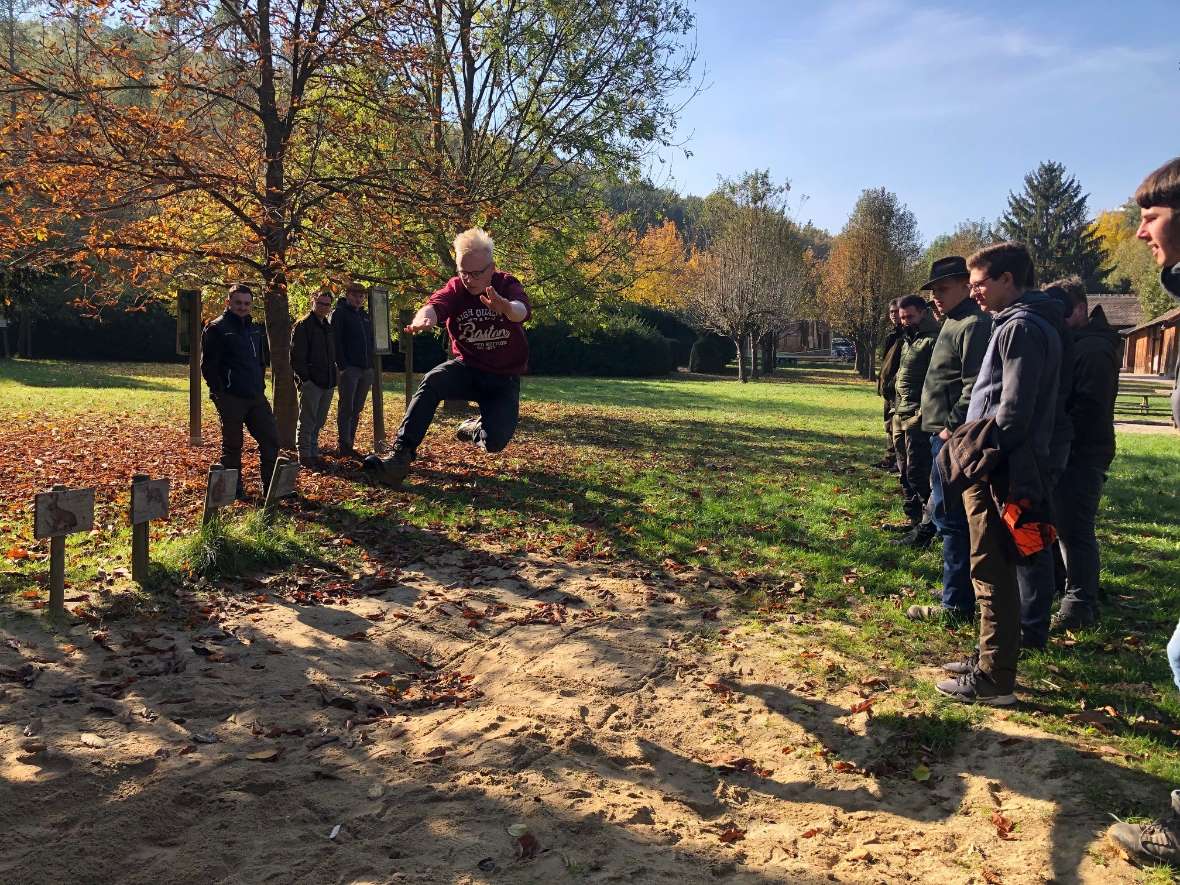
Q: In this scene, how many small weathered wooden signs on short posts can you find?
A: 4